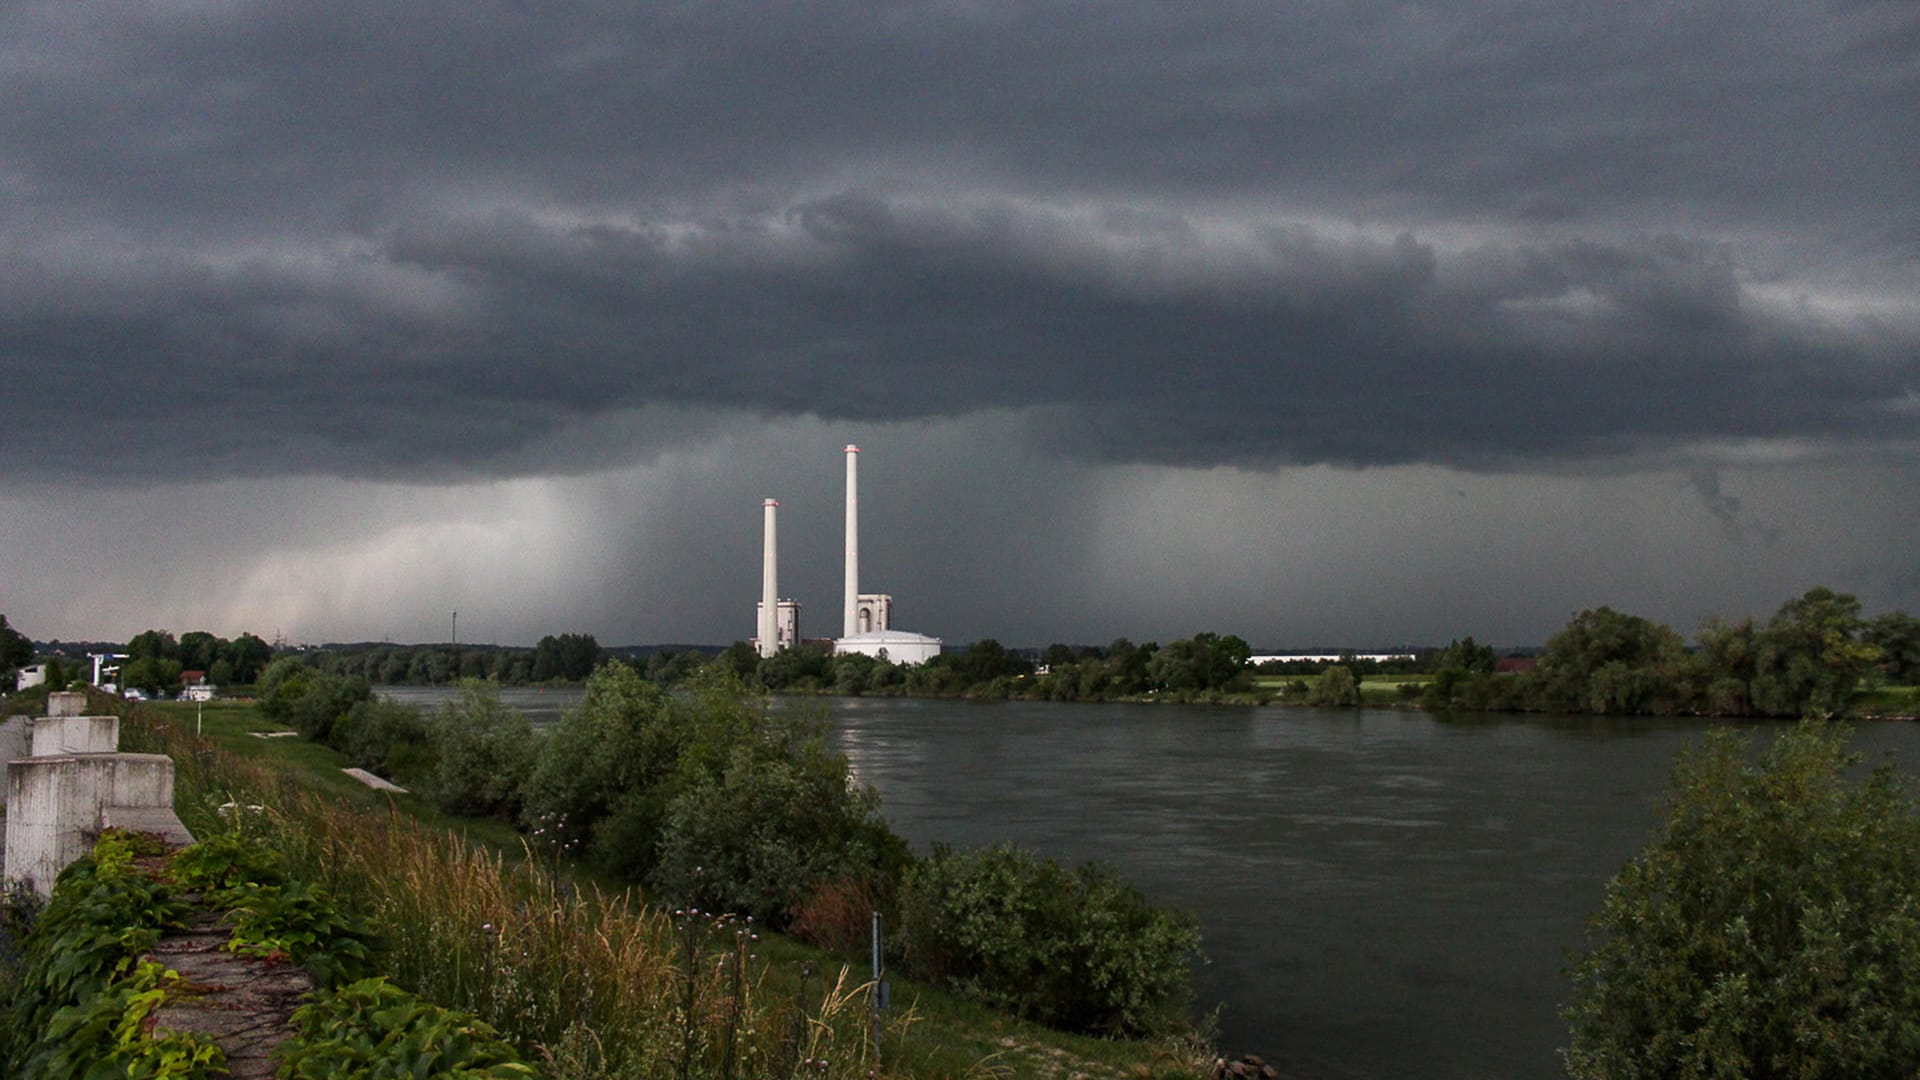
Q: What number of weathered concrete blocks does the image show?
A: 3